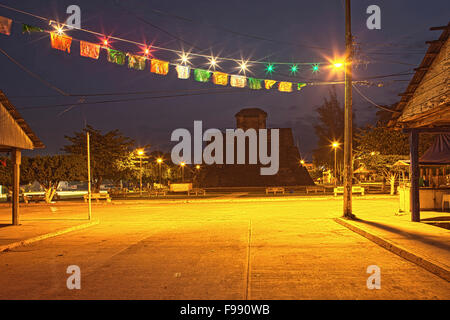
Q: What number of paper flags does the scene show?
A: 15